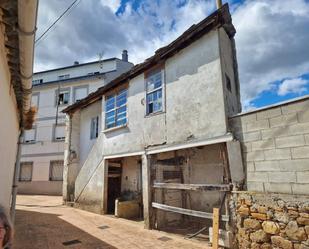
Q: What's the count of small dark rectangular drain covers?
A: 3